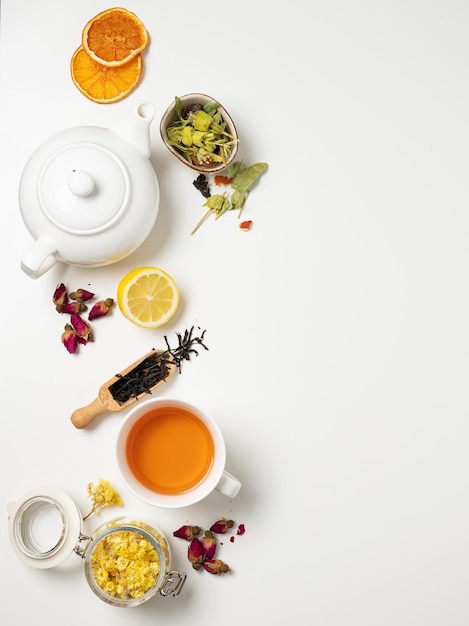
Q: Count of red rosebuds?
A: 11